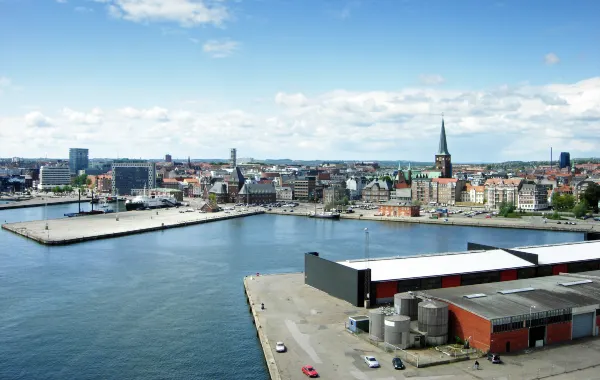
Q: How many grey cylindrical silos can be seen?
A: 4